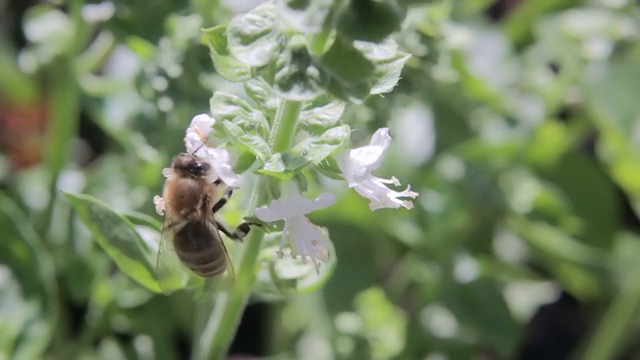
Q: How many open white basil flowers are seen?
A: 3